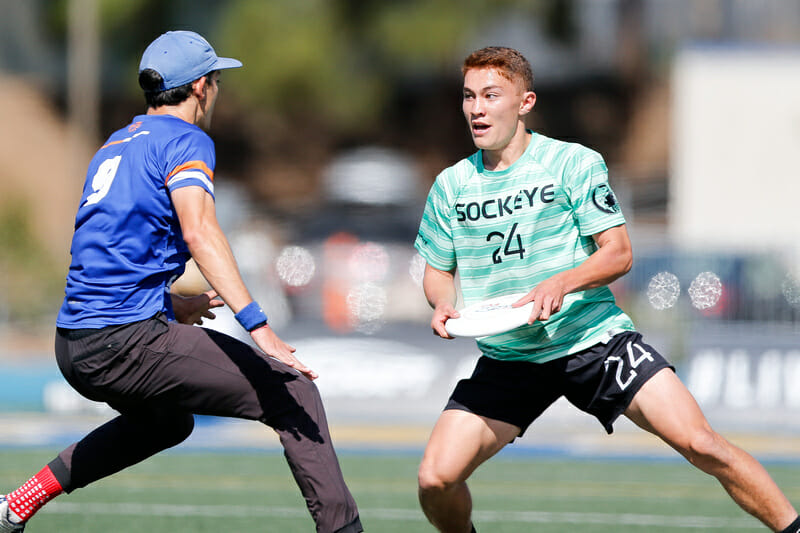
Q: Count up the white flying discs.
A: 1